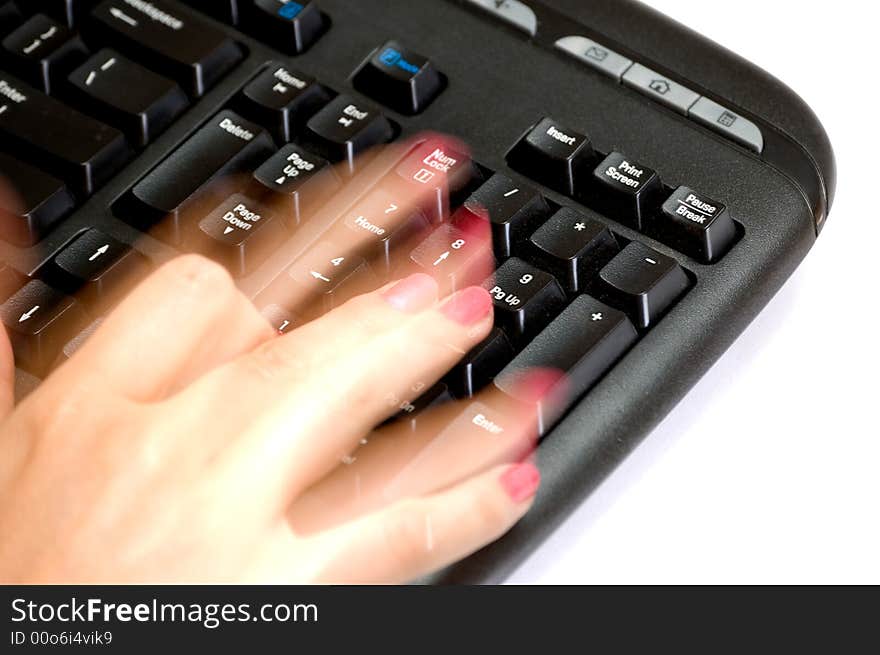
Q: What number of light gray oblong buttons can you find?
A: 4